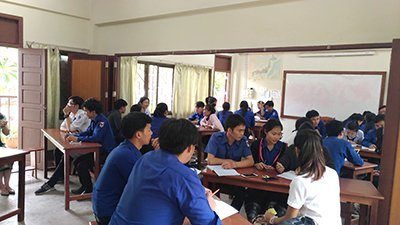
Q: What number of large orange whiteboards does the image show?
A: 0